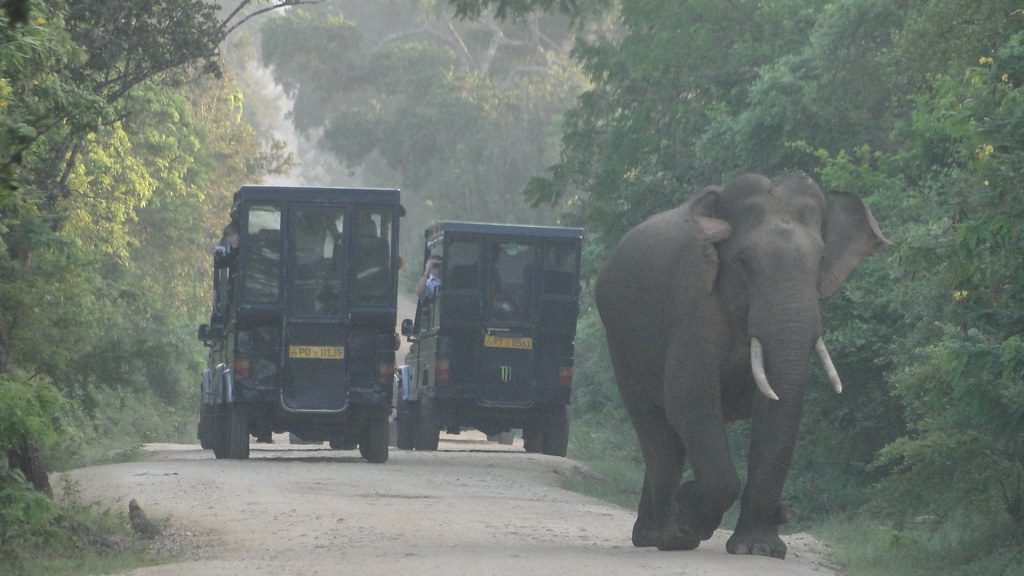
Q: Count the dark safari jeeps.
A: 2